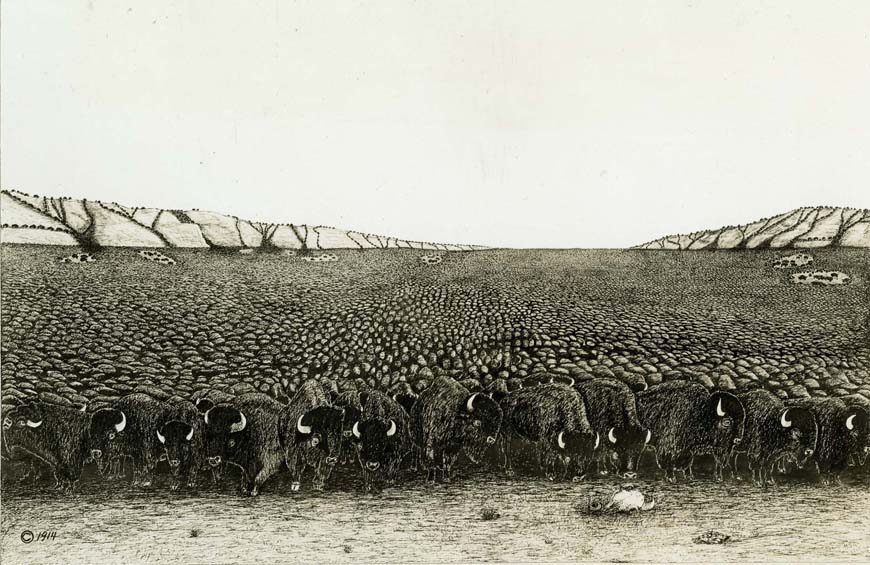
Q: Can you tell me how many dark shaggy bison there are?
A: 12